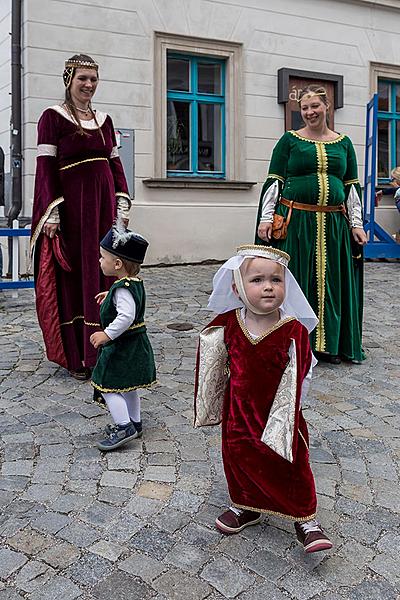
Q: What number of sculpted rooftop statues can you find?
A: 0